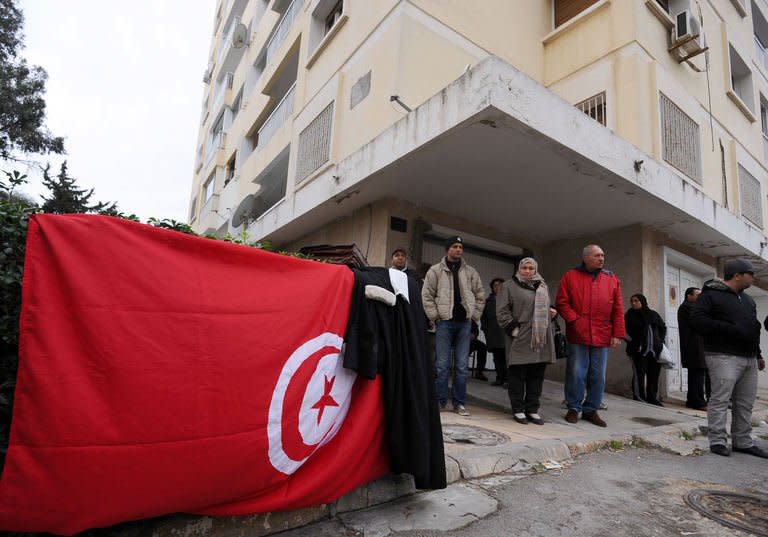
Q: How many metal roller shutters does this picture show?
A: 1